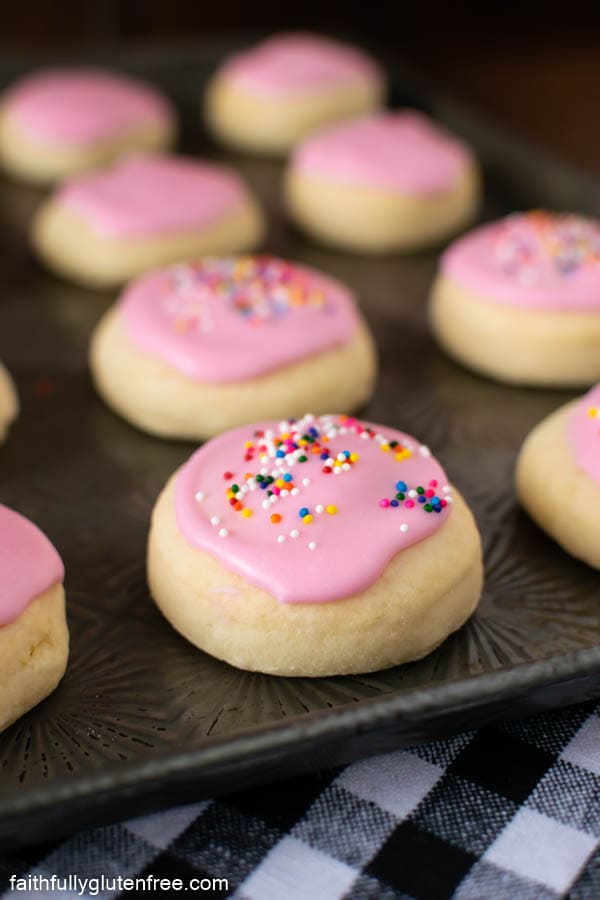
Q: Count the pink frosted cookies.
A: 9